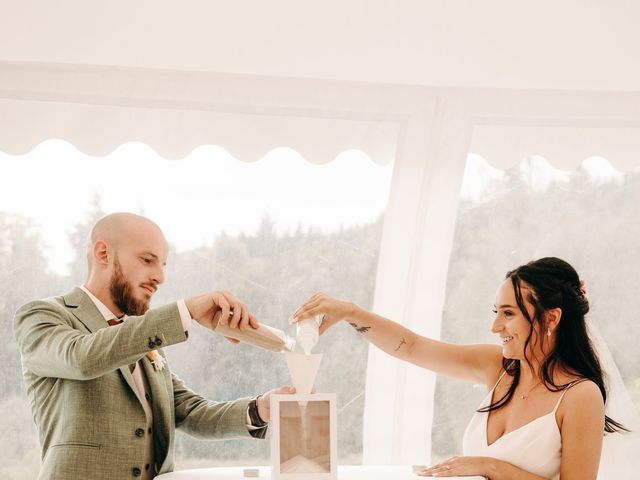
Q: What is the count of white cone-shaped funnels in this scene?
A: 1